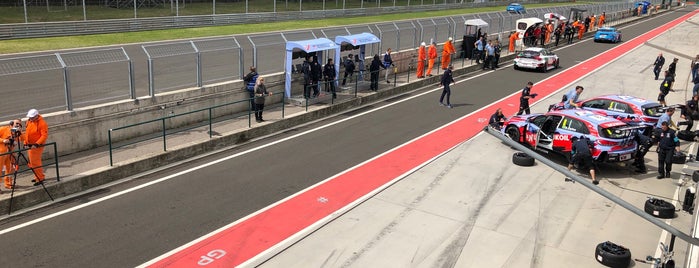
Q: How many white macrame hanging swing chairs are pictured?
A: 0